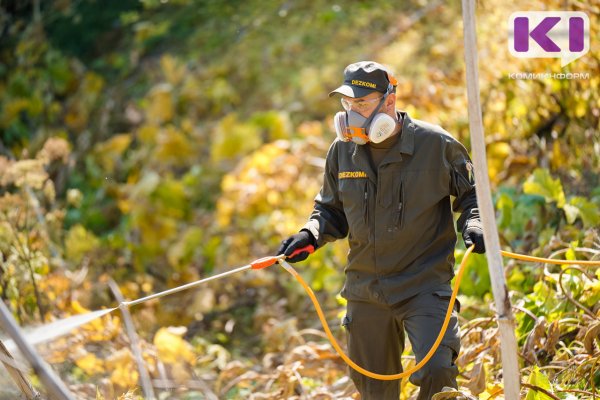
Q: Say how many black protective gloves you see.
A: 2